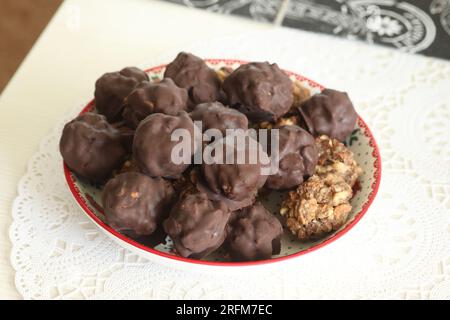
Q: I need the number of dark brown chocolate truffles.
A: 13